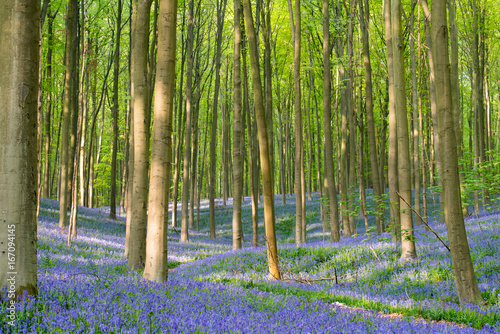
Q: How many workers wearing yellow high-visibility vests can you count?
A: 0